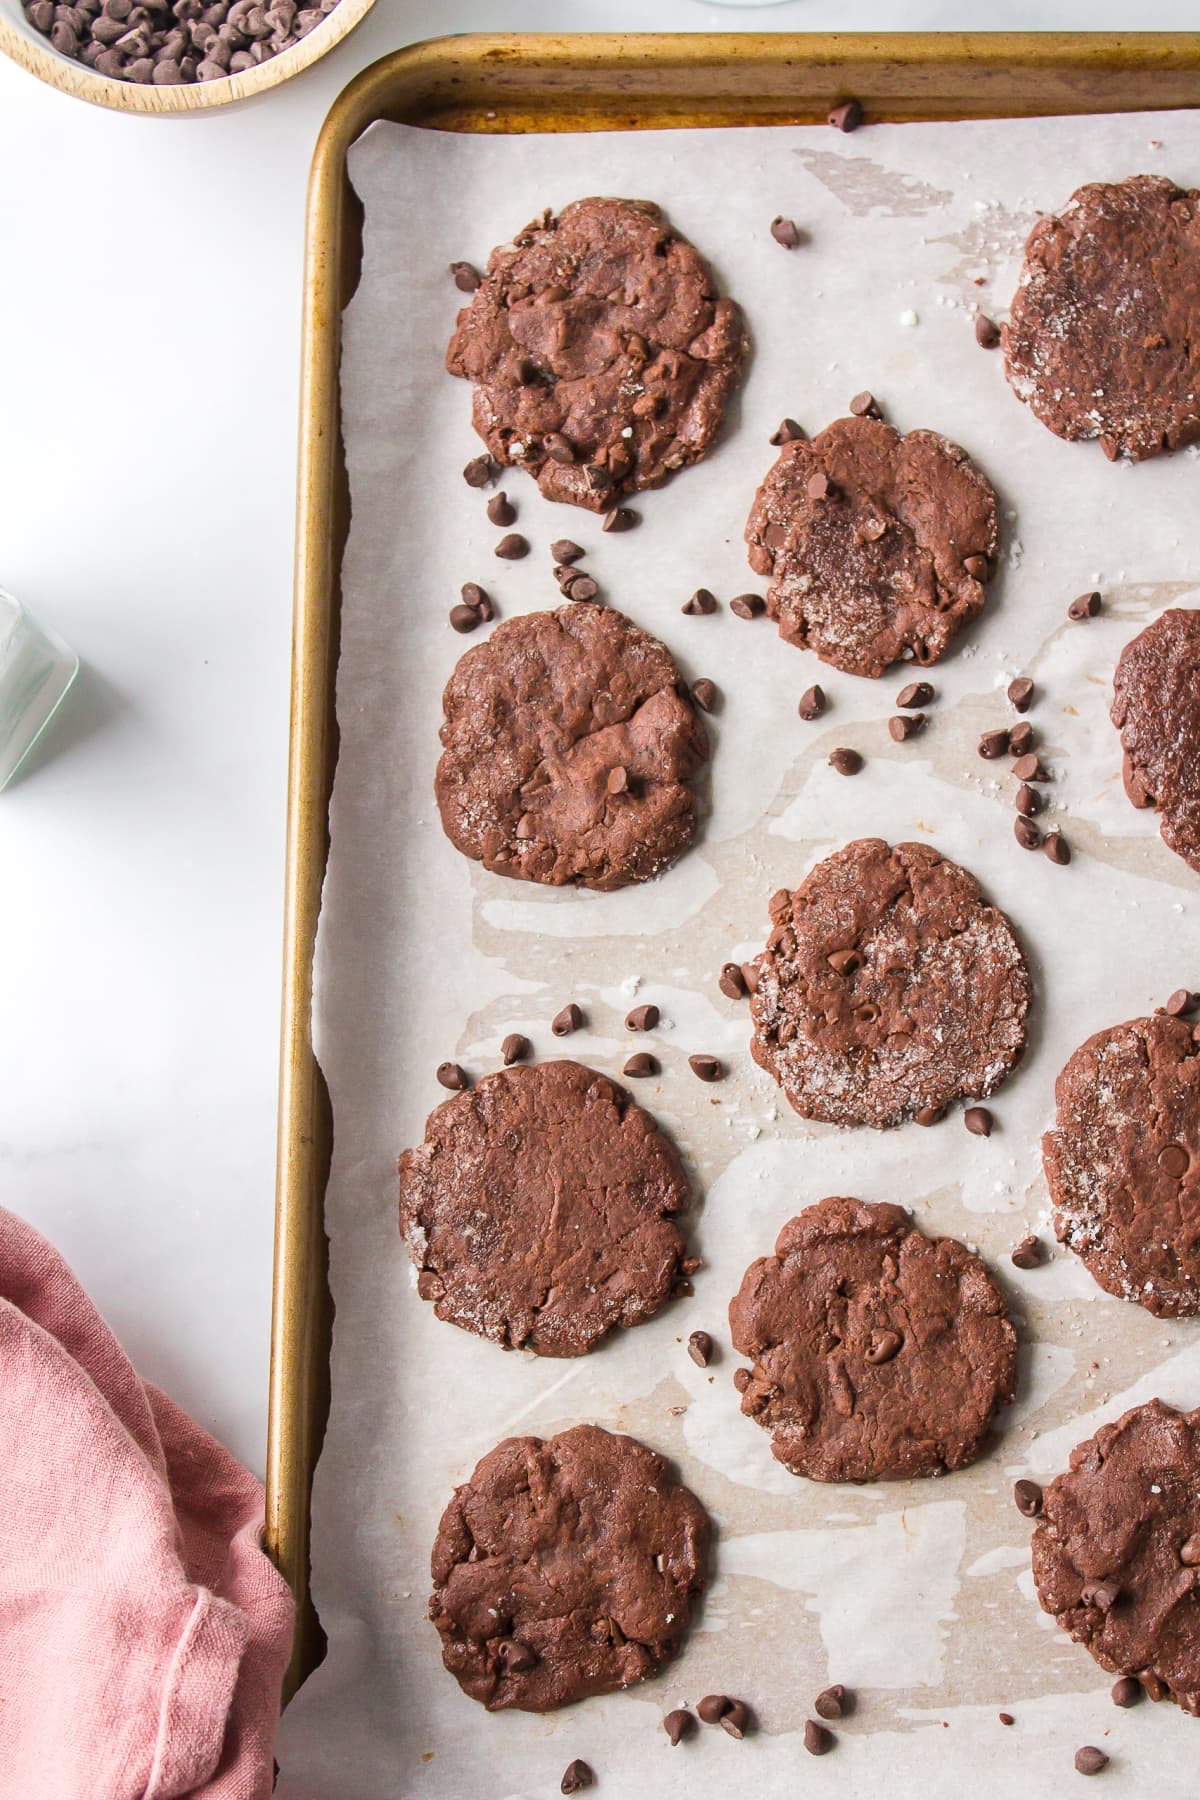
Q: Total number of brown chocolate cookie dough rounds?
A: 11